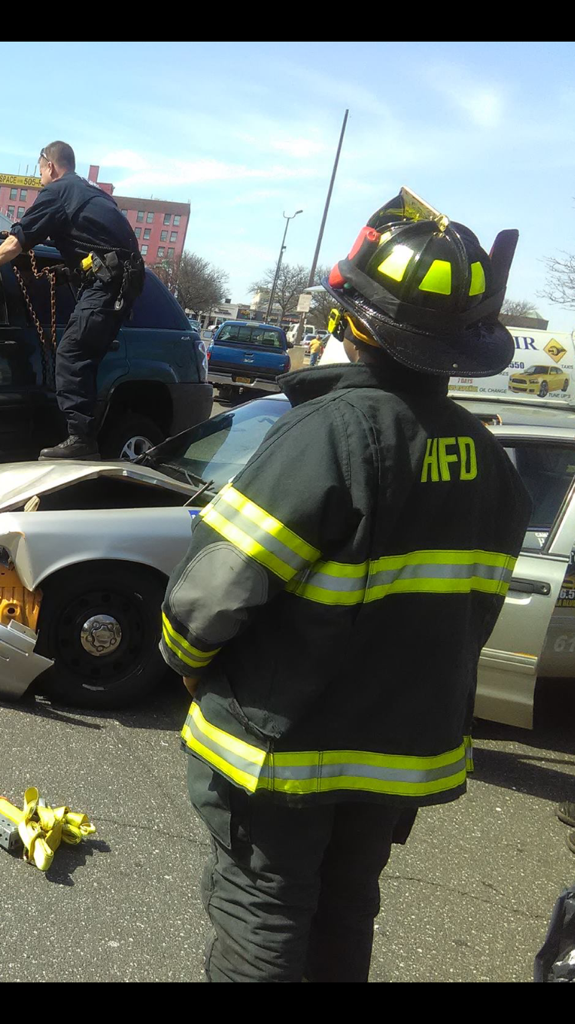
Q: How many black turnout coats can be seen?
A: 1